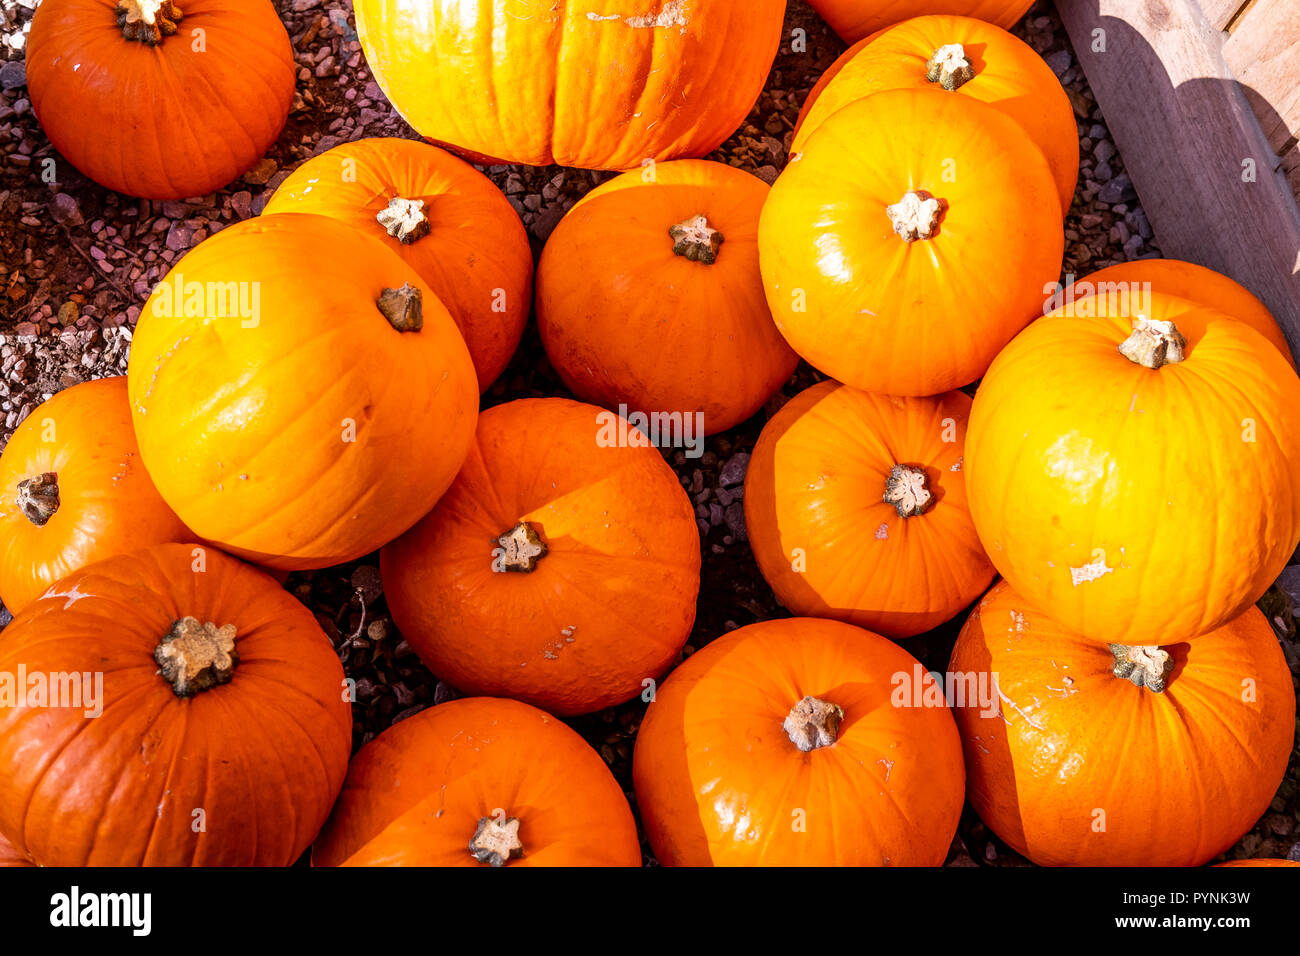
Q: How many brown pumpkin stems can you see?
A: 14